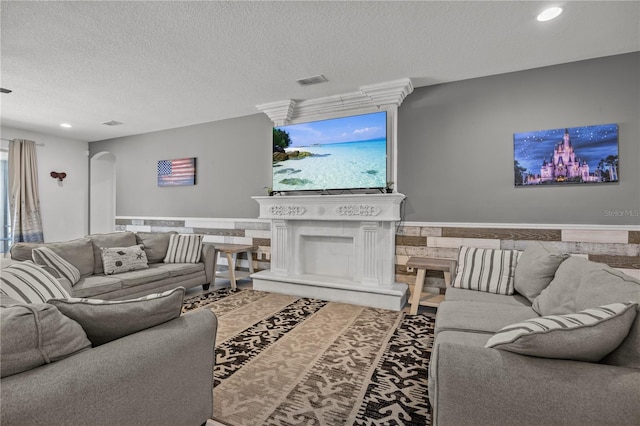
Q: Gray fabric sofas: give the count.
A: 3